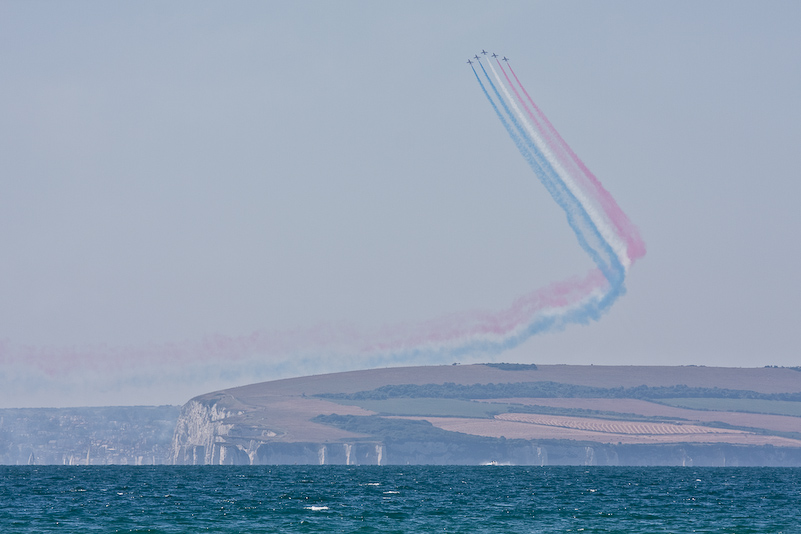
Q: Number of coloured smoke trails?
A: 5